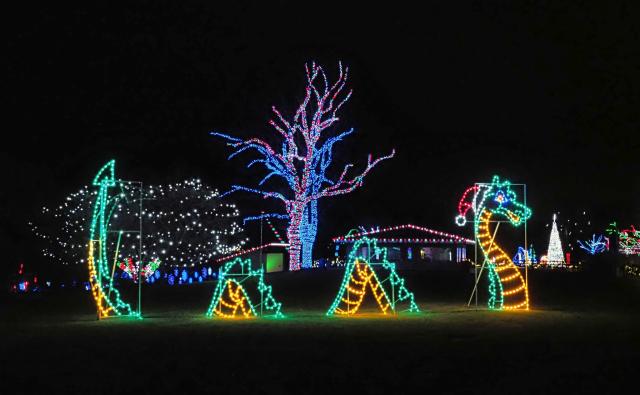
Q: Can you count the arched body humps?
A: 2